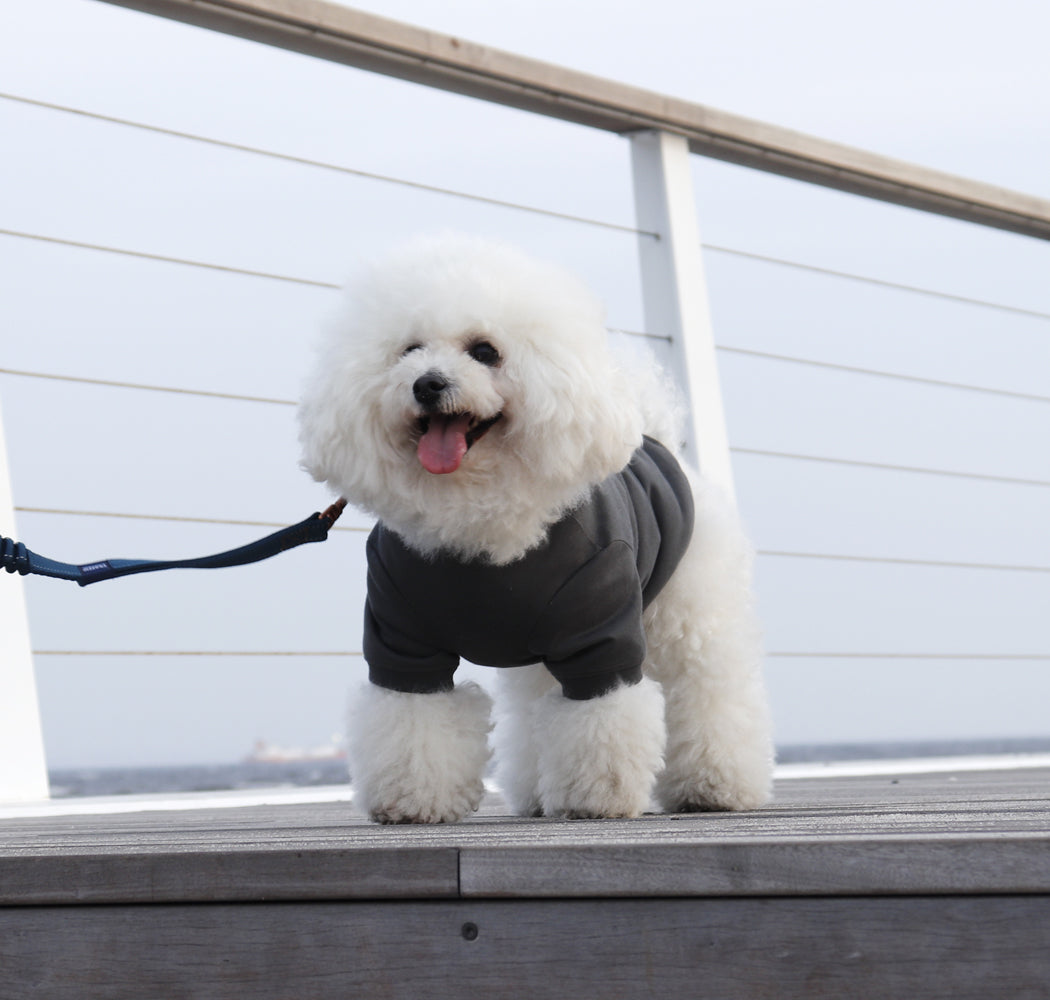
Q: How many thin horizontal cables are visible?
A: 5